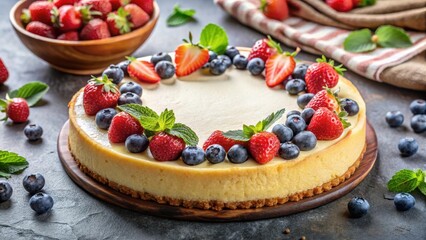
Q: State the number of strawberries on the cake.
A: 12